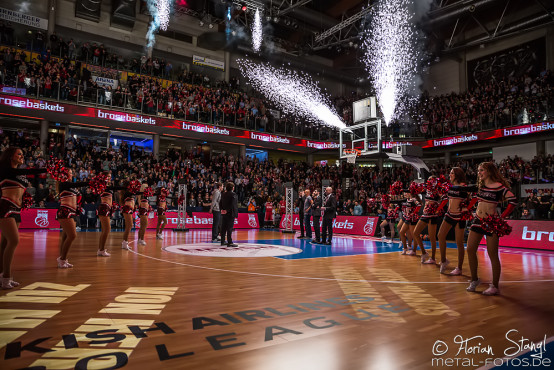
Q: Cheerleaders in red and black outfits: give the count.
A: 12